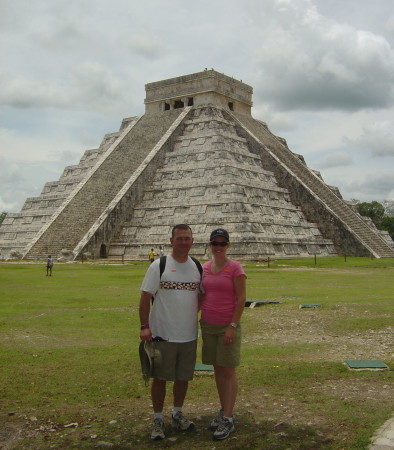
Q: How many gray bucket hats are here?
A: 1